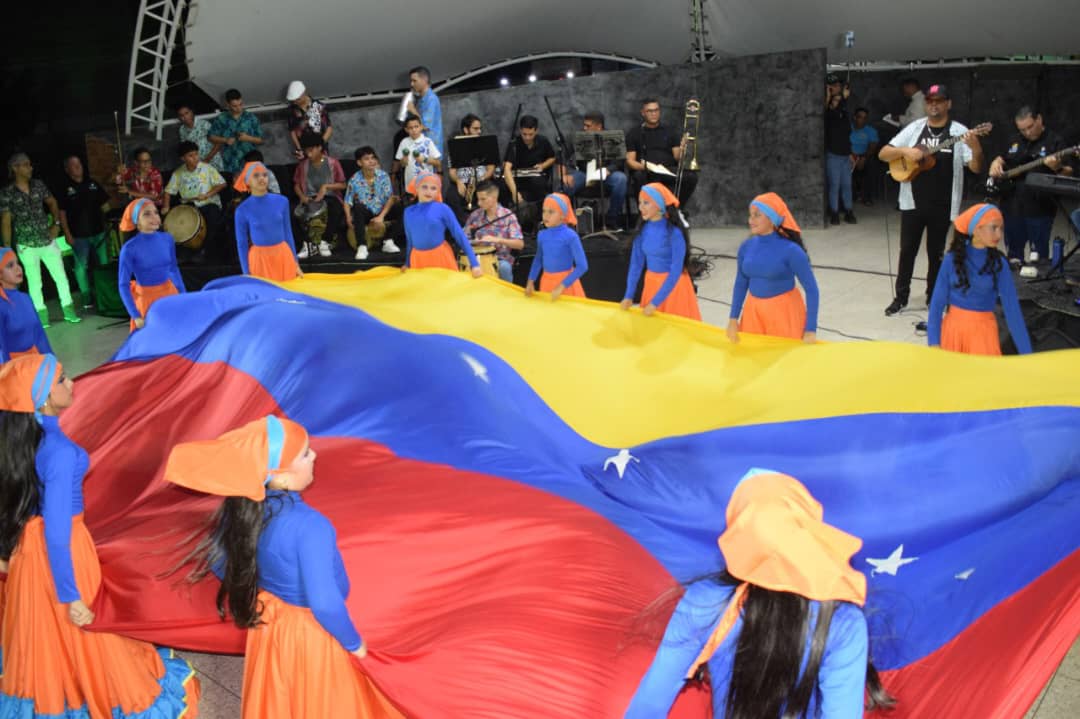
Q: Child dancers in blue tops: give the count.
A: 11